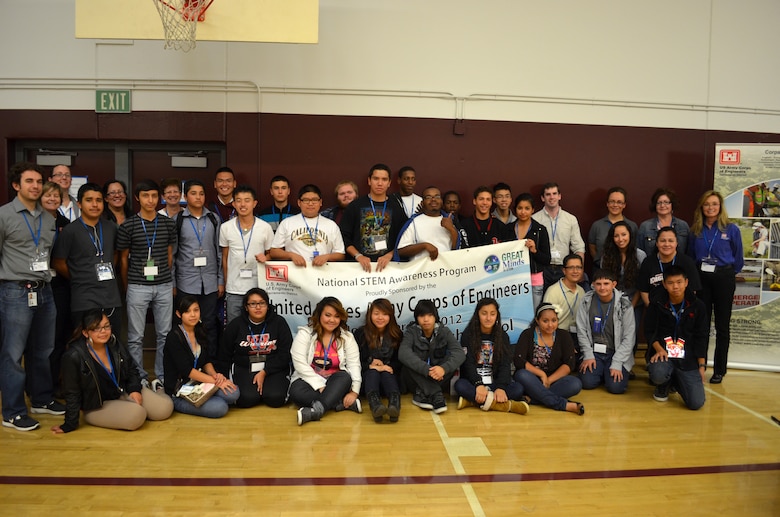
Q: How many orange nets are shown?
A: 0